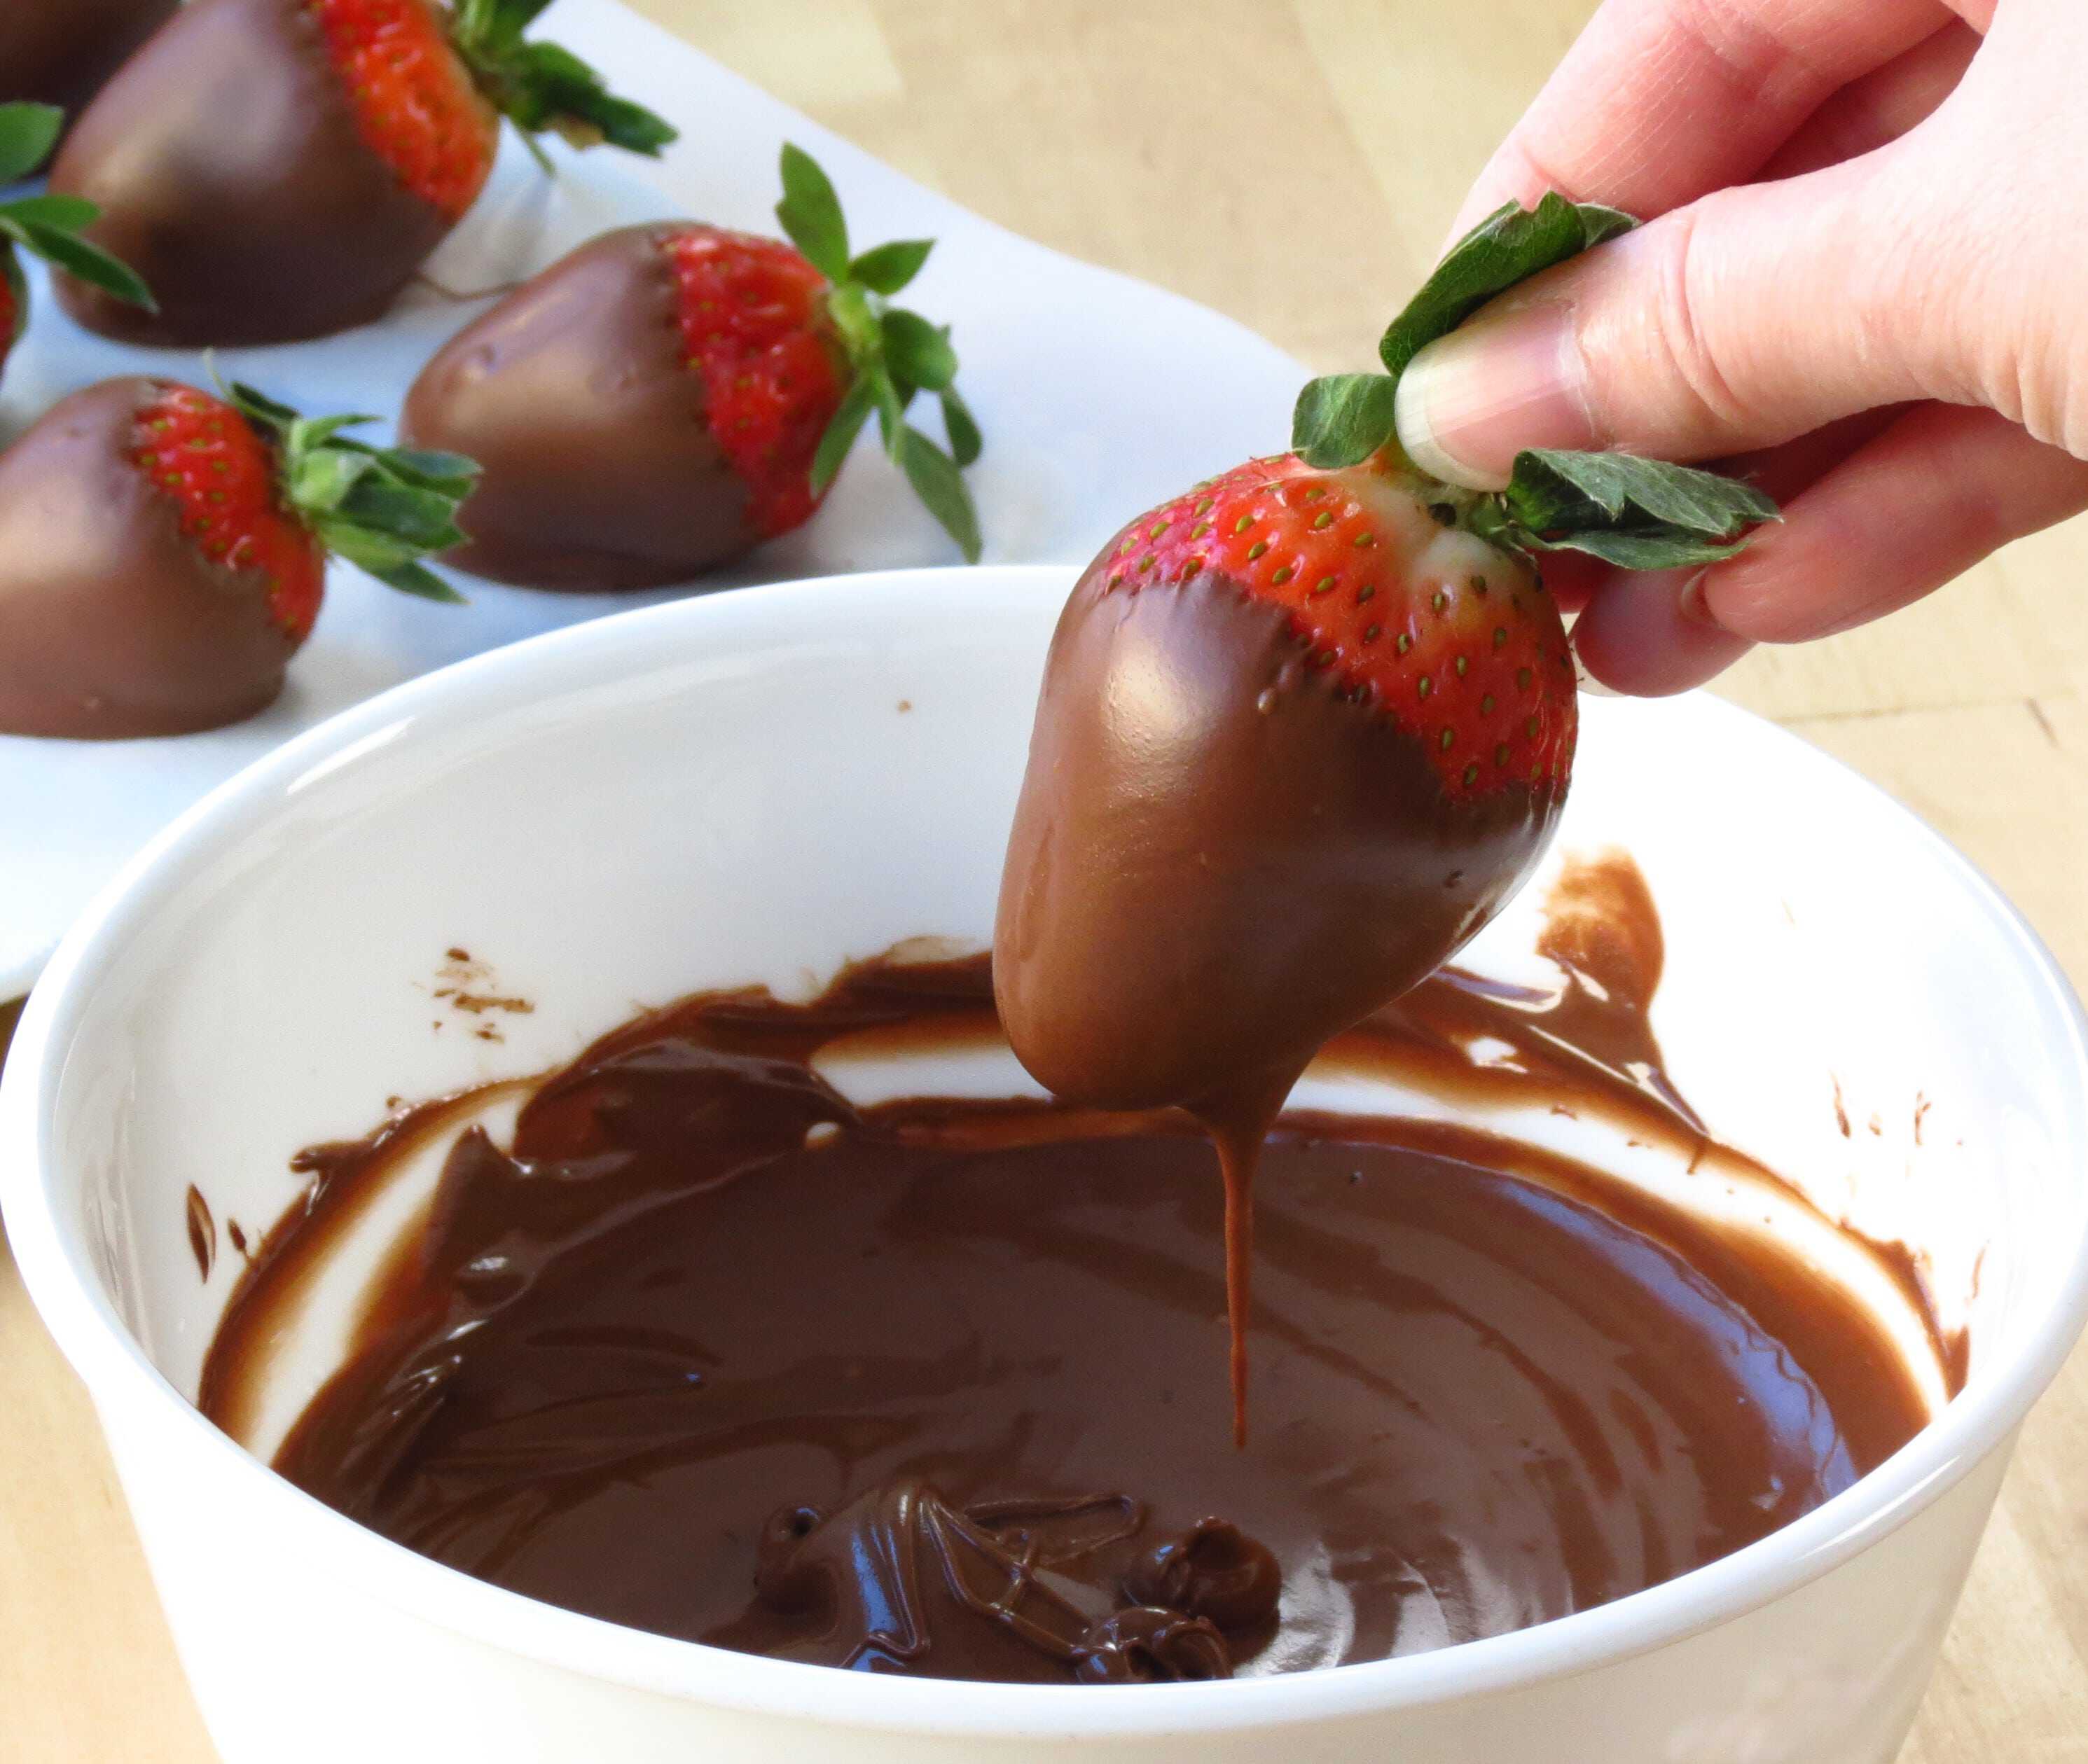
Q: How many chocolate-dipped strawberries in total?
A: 6